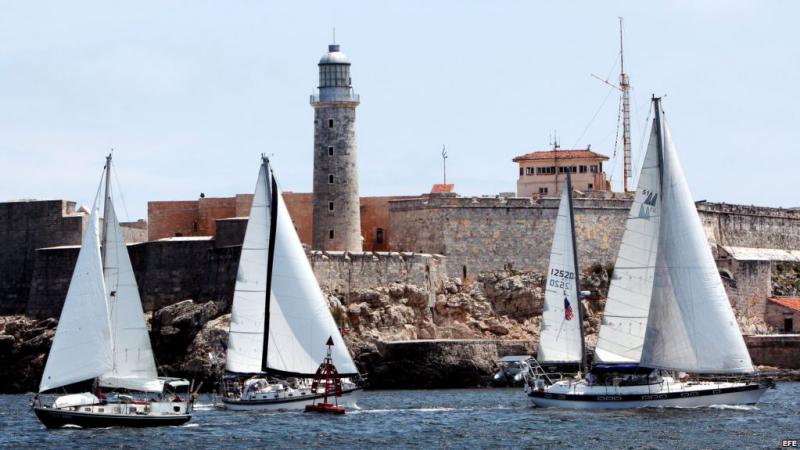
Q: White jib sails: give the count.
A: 3